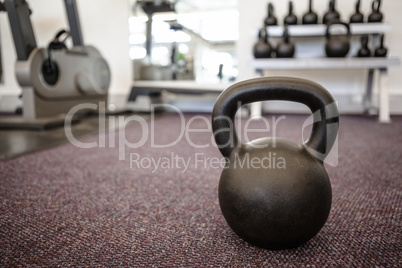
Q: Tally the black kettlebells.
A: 12